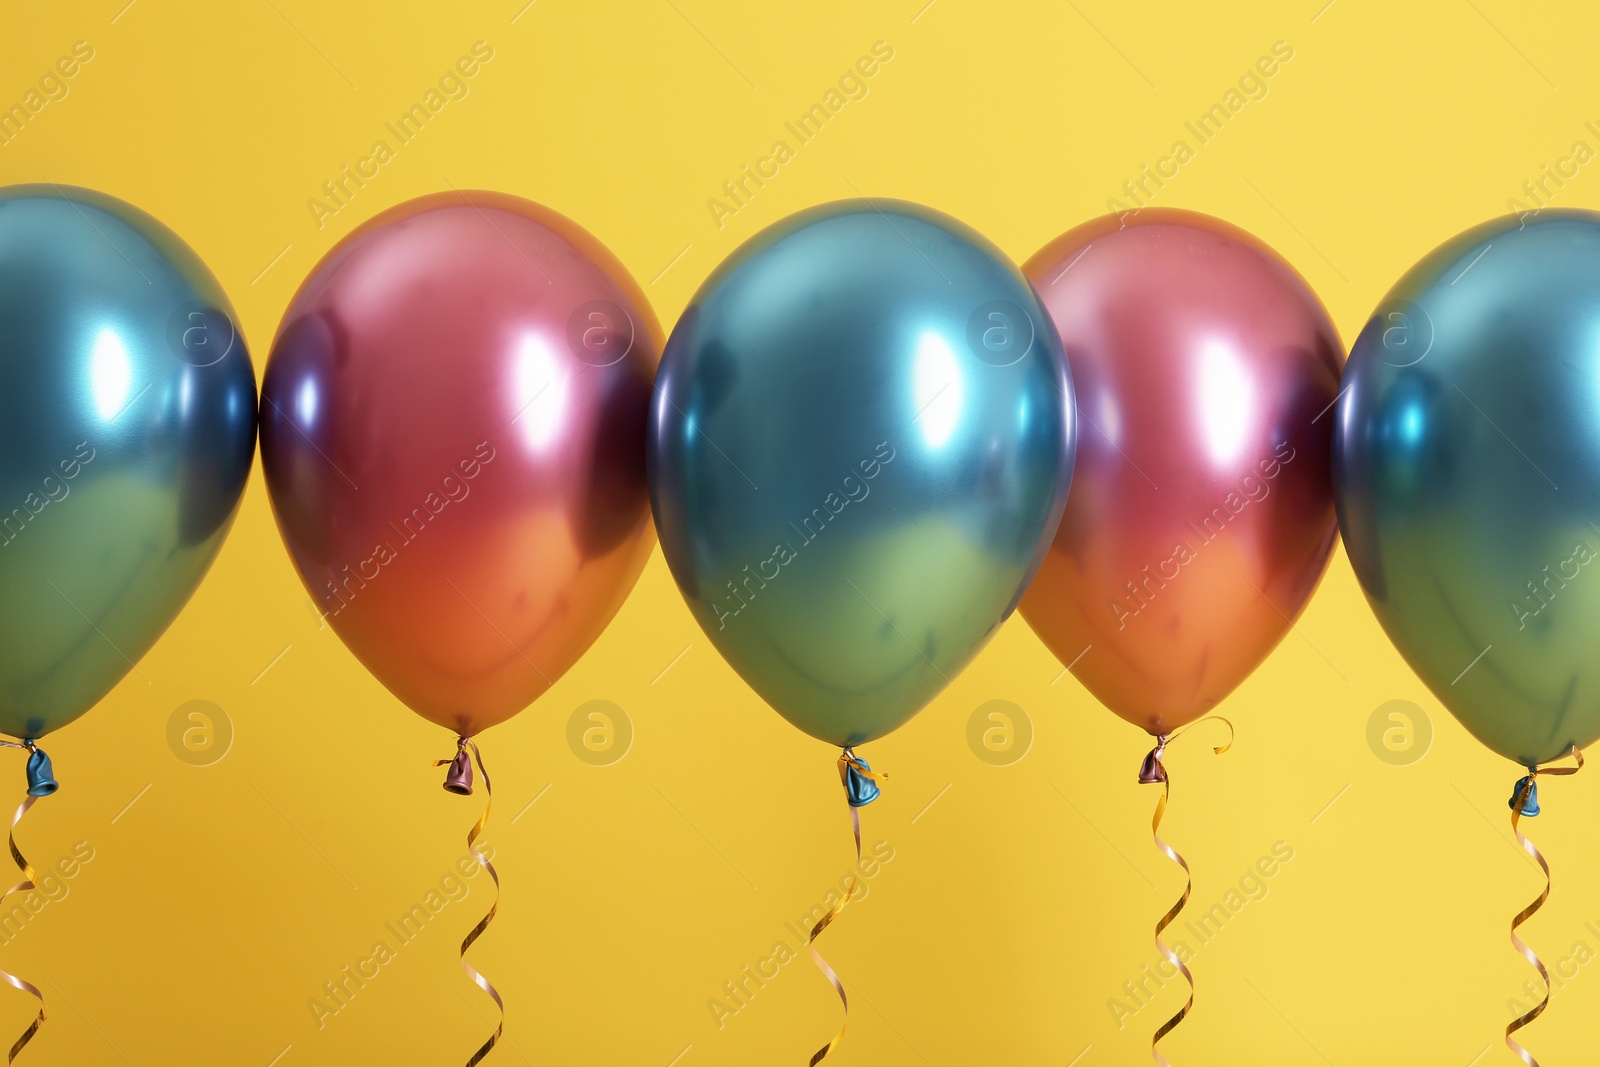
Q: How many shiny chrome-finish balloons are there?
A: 5